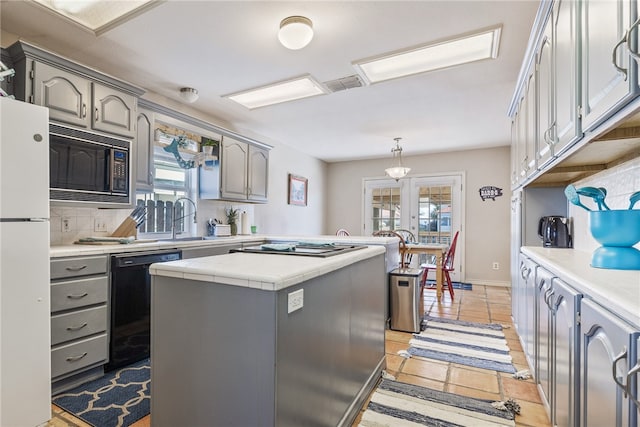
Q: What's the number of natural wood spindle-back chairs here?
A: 1